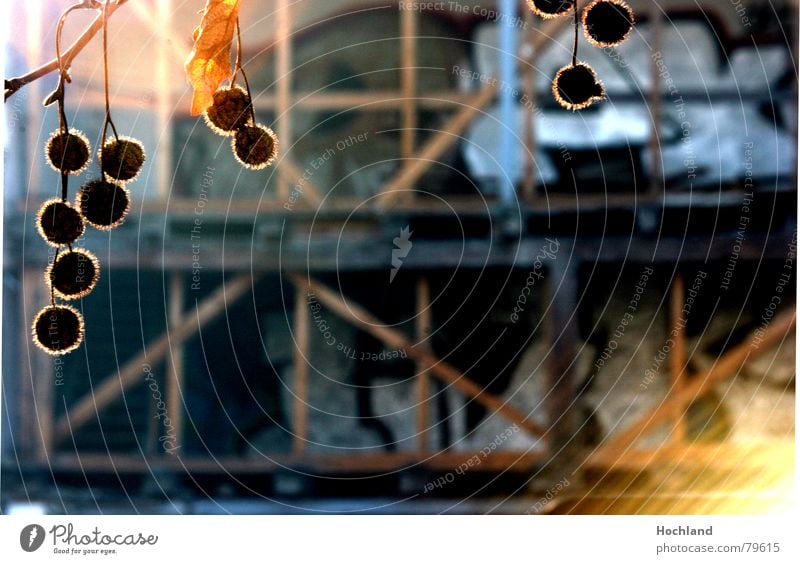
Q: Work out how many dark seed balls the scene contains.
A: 11